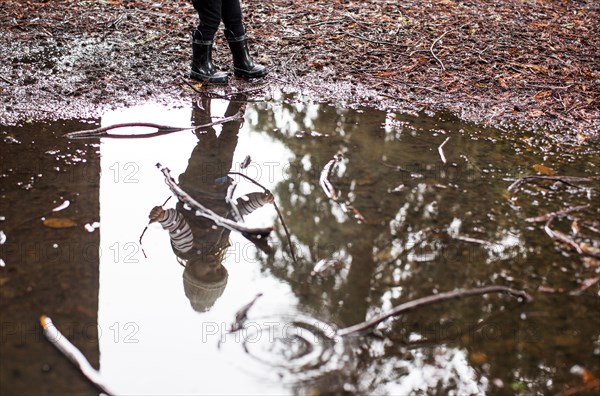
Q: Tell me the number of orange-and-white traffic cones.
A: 0